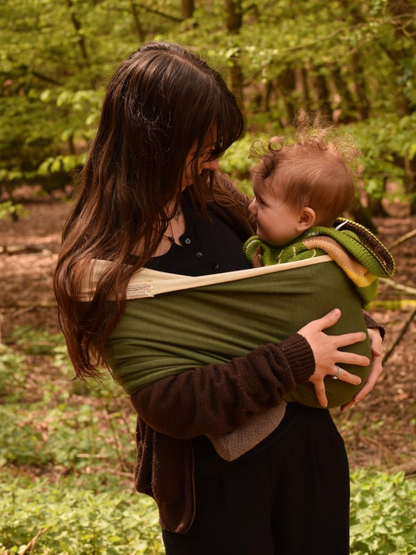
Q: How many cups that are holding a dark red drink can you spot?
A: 0